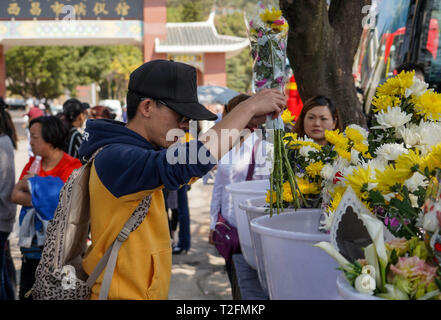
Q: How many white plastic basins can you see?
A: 4